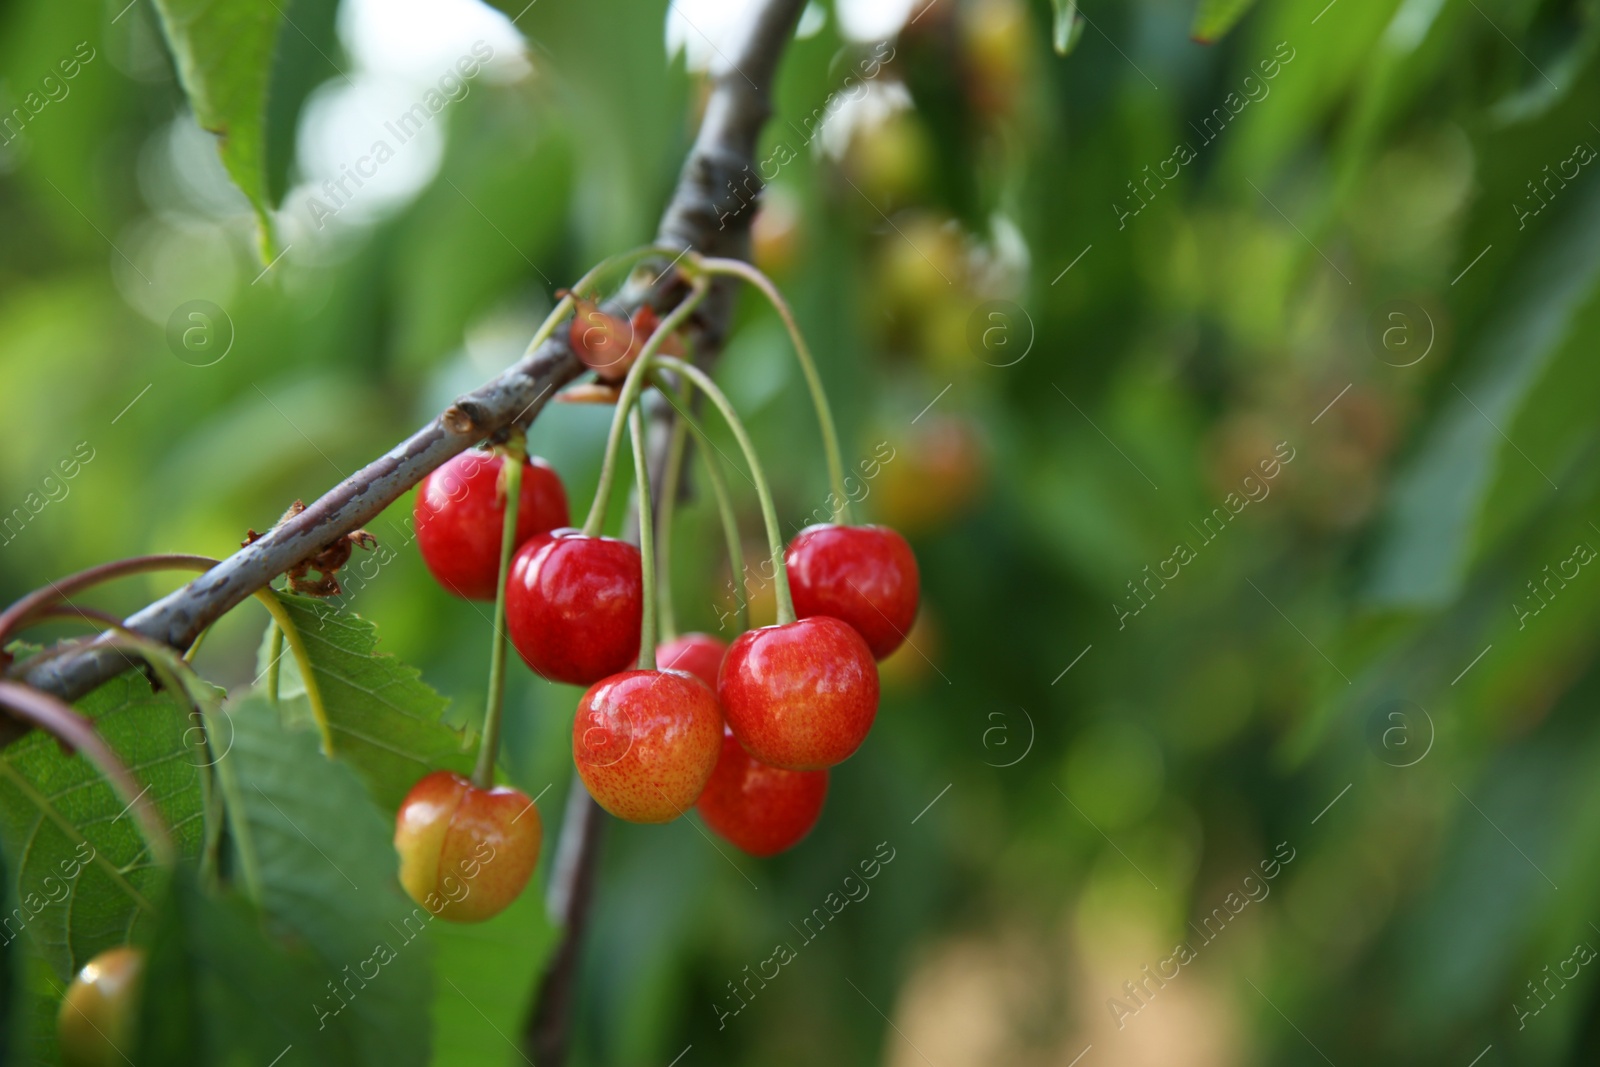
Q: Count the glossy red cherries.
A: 7